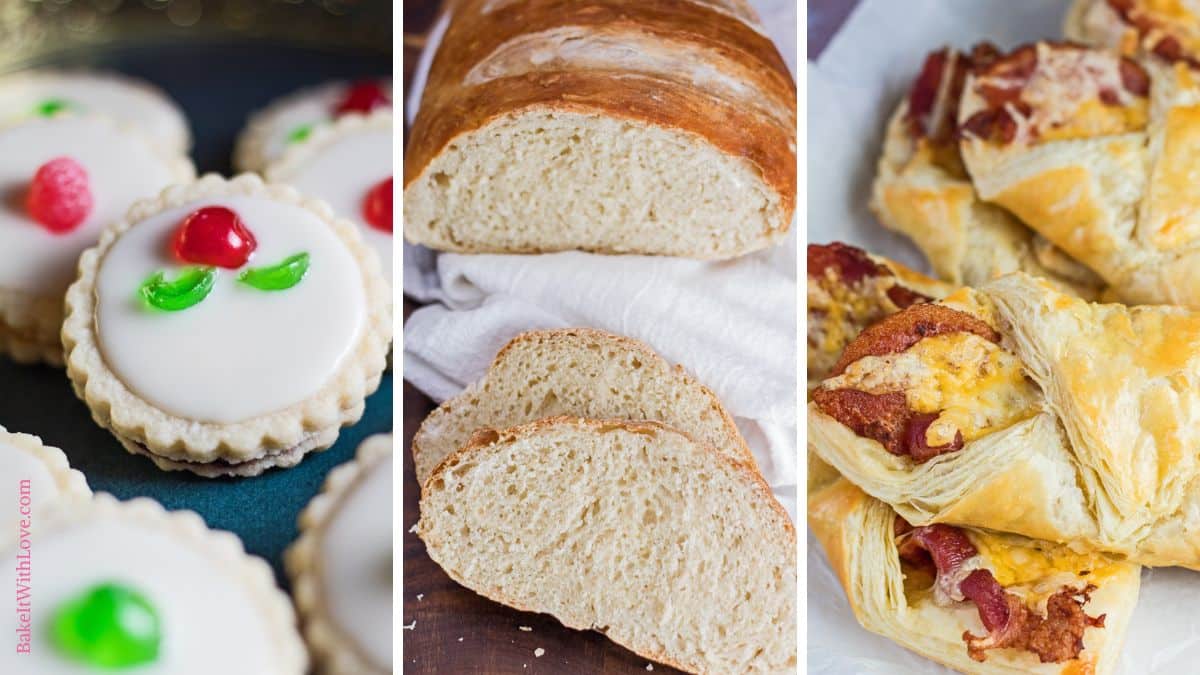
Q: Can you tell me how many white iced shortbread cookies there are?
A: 8